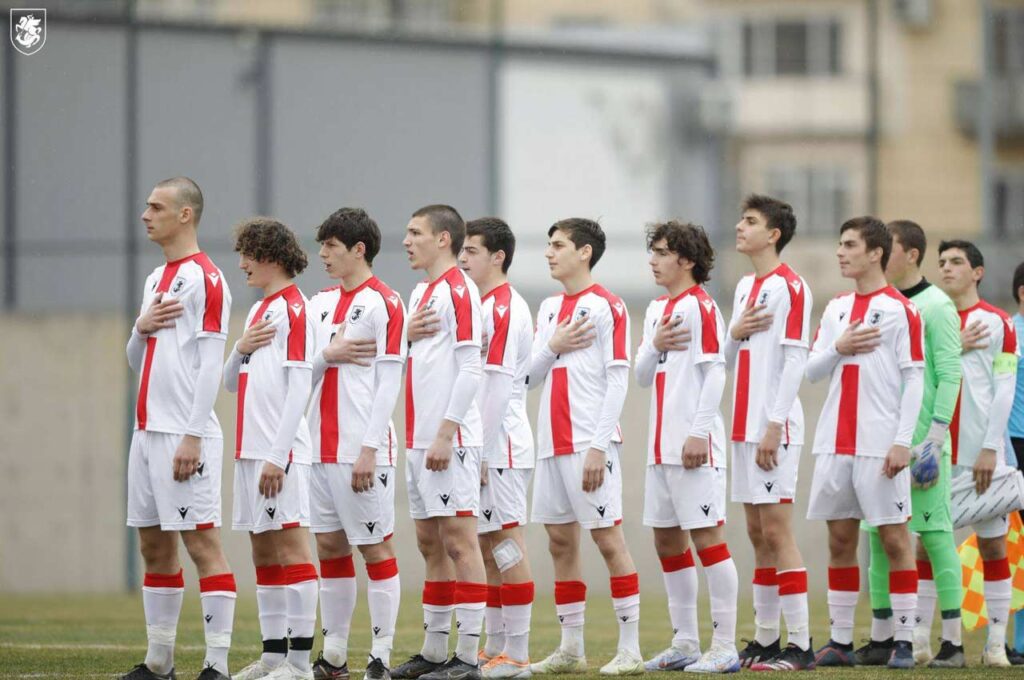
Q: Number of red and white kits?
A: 10